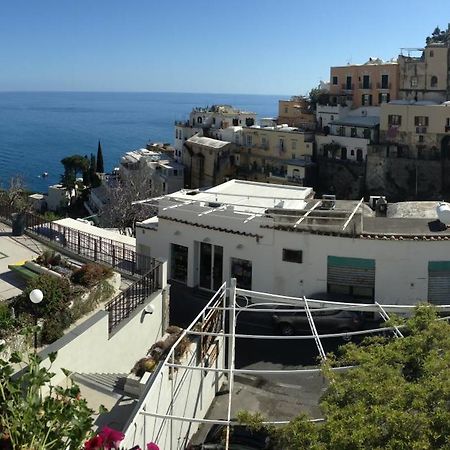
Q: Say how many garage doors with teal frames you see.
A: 2